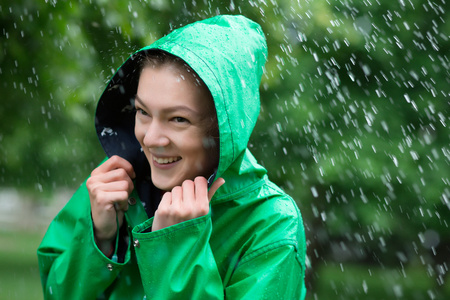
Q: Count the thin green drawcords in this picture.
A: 1